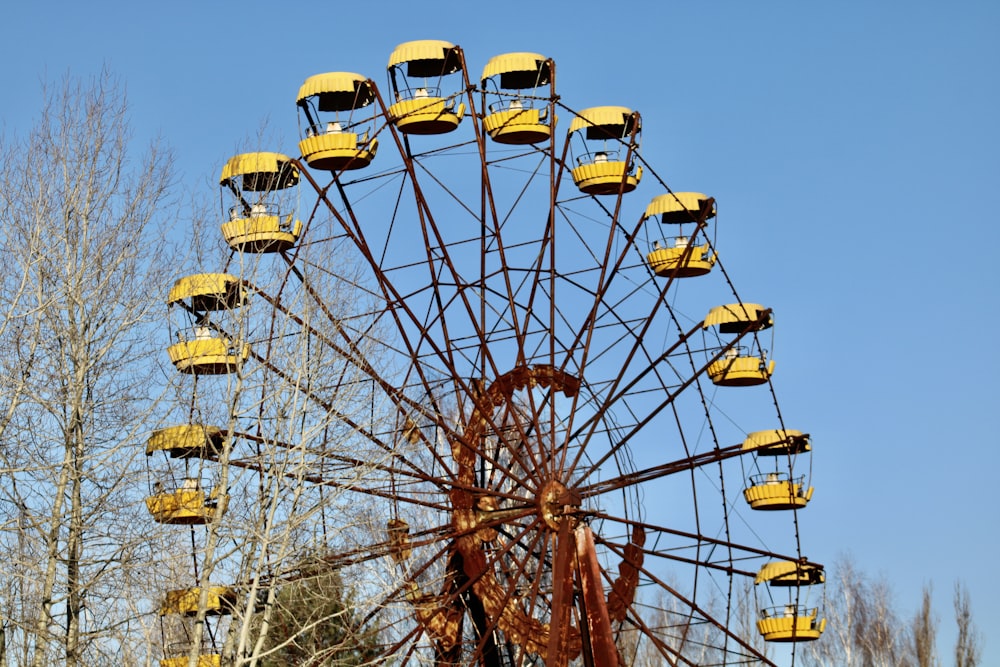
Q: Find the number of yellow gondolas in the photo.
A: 12